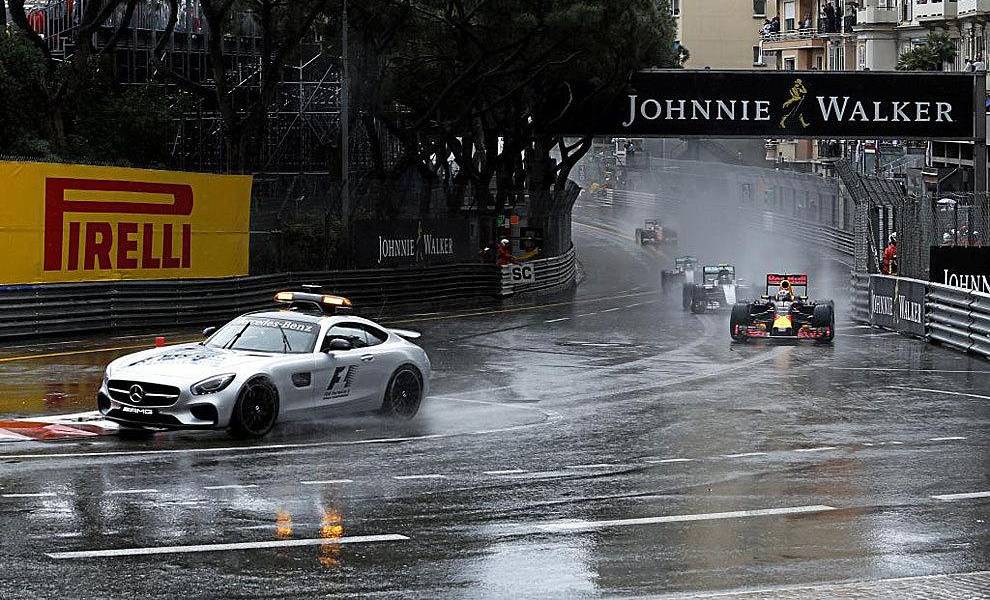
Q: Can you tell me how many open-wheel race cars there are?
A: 4